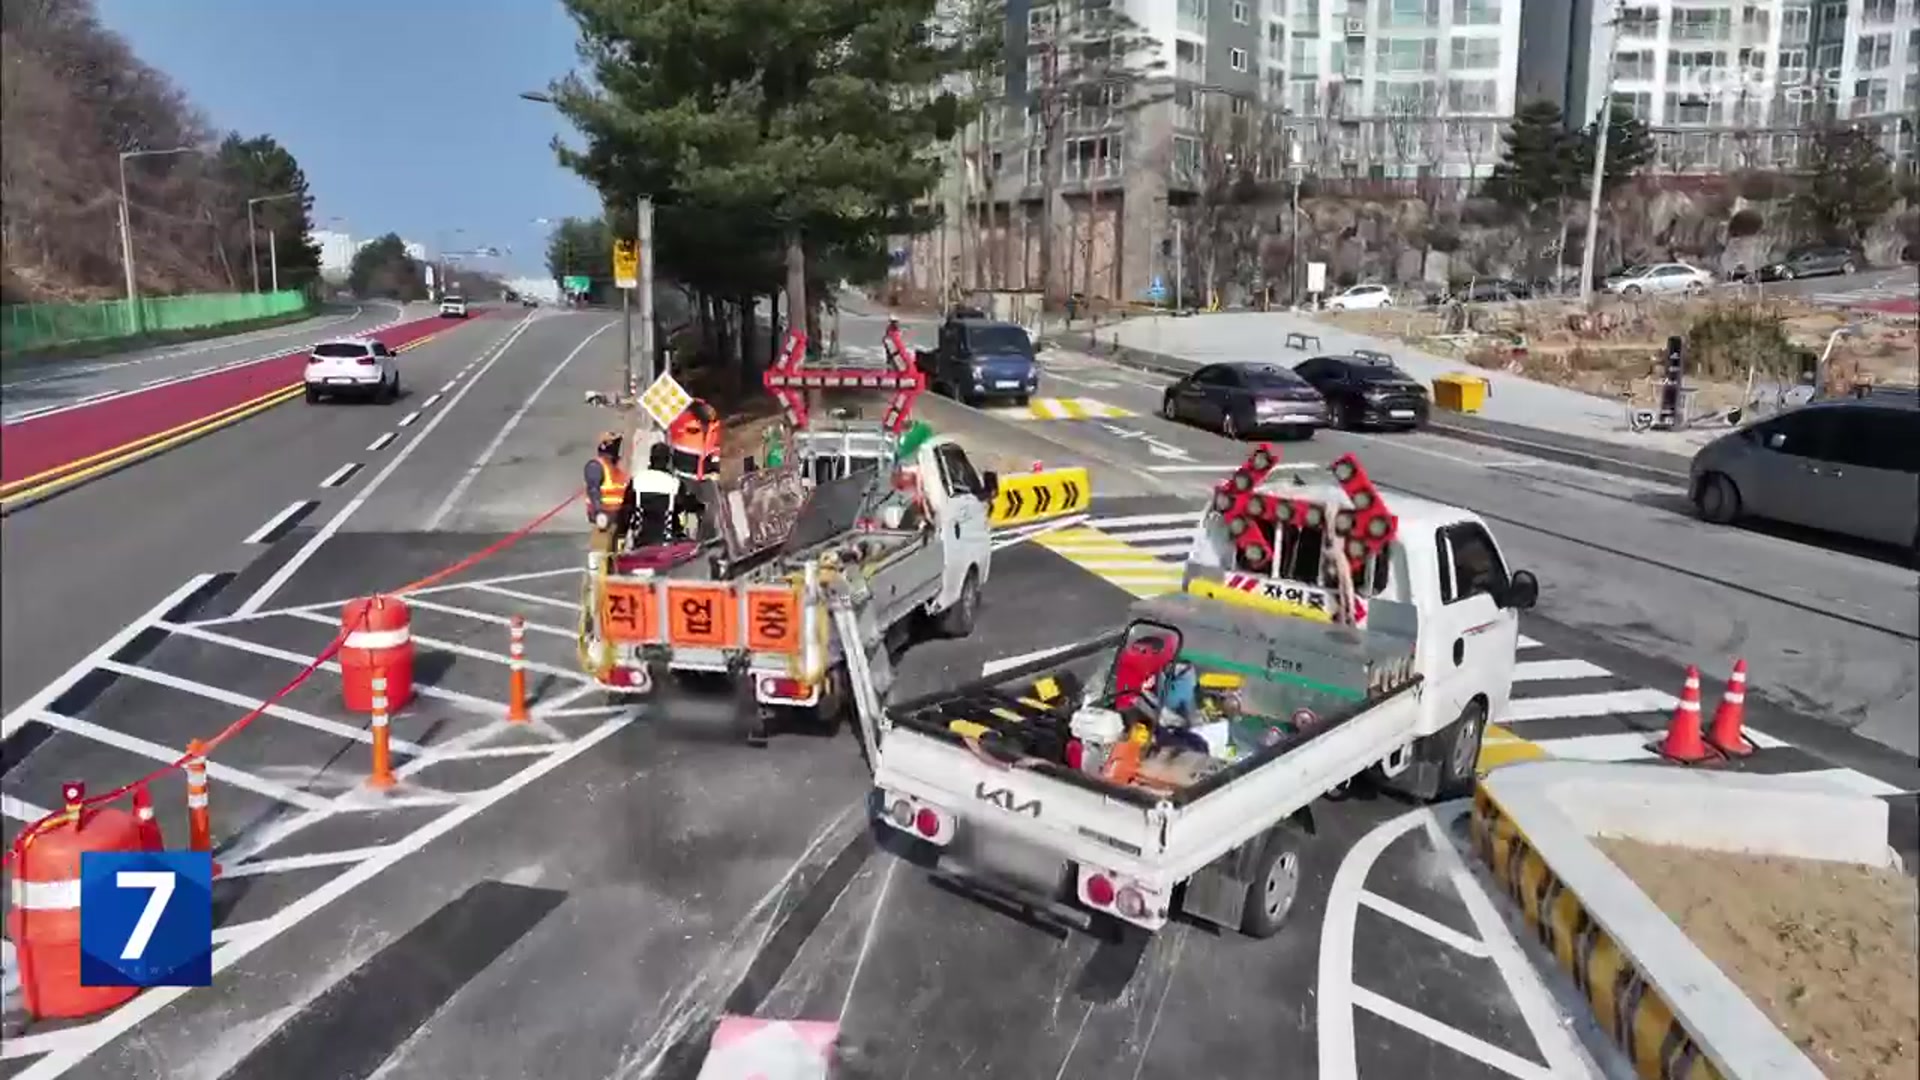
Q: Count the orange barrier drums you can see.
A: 2